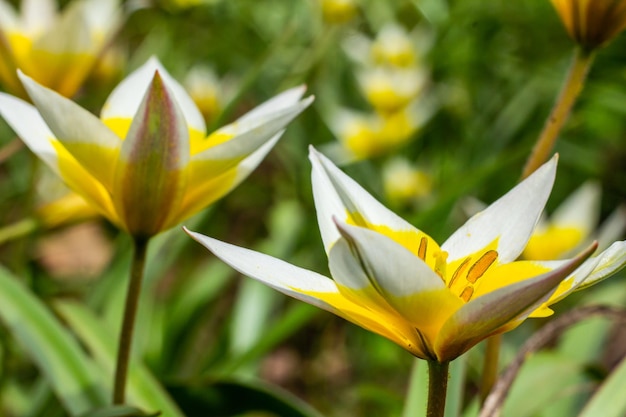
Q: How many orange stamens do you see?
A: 4